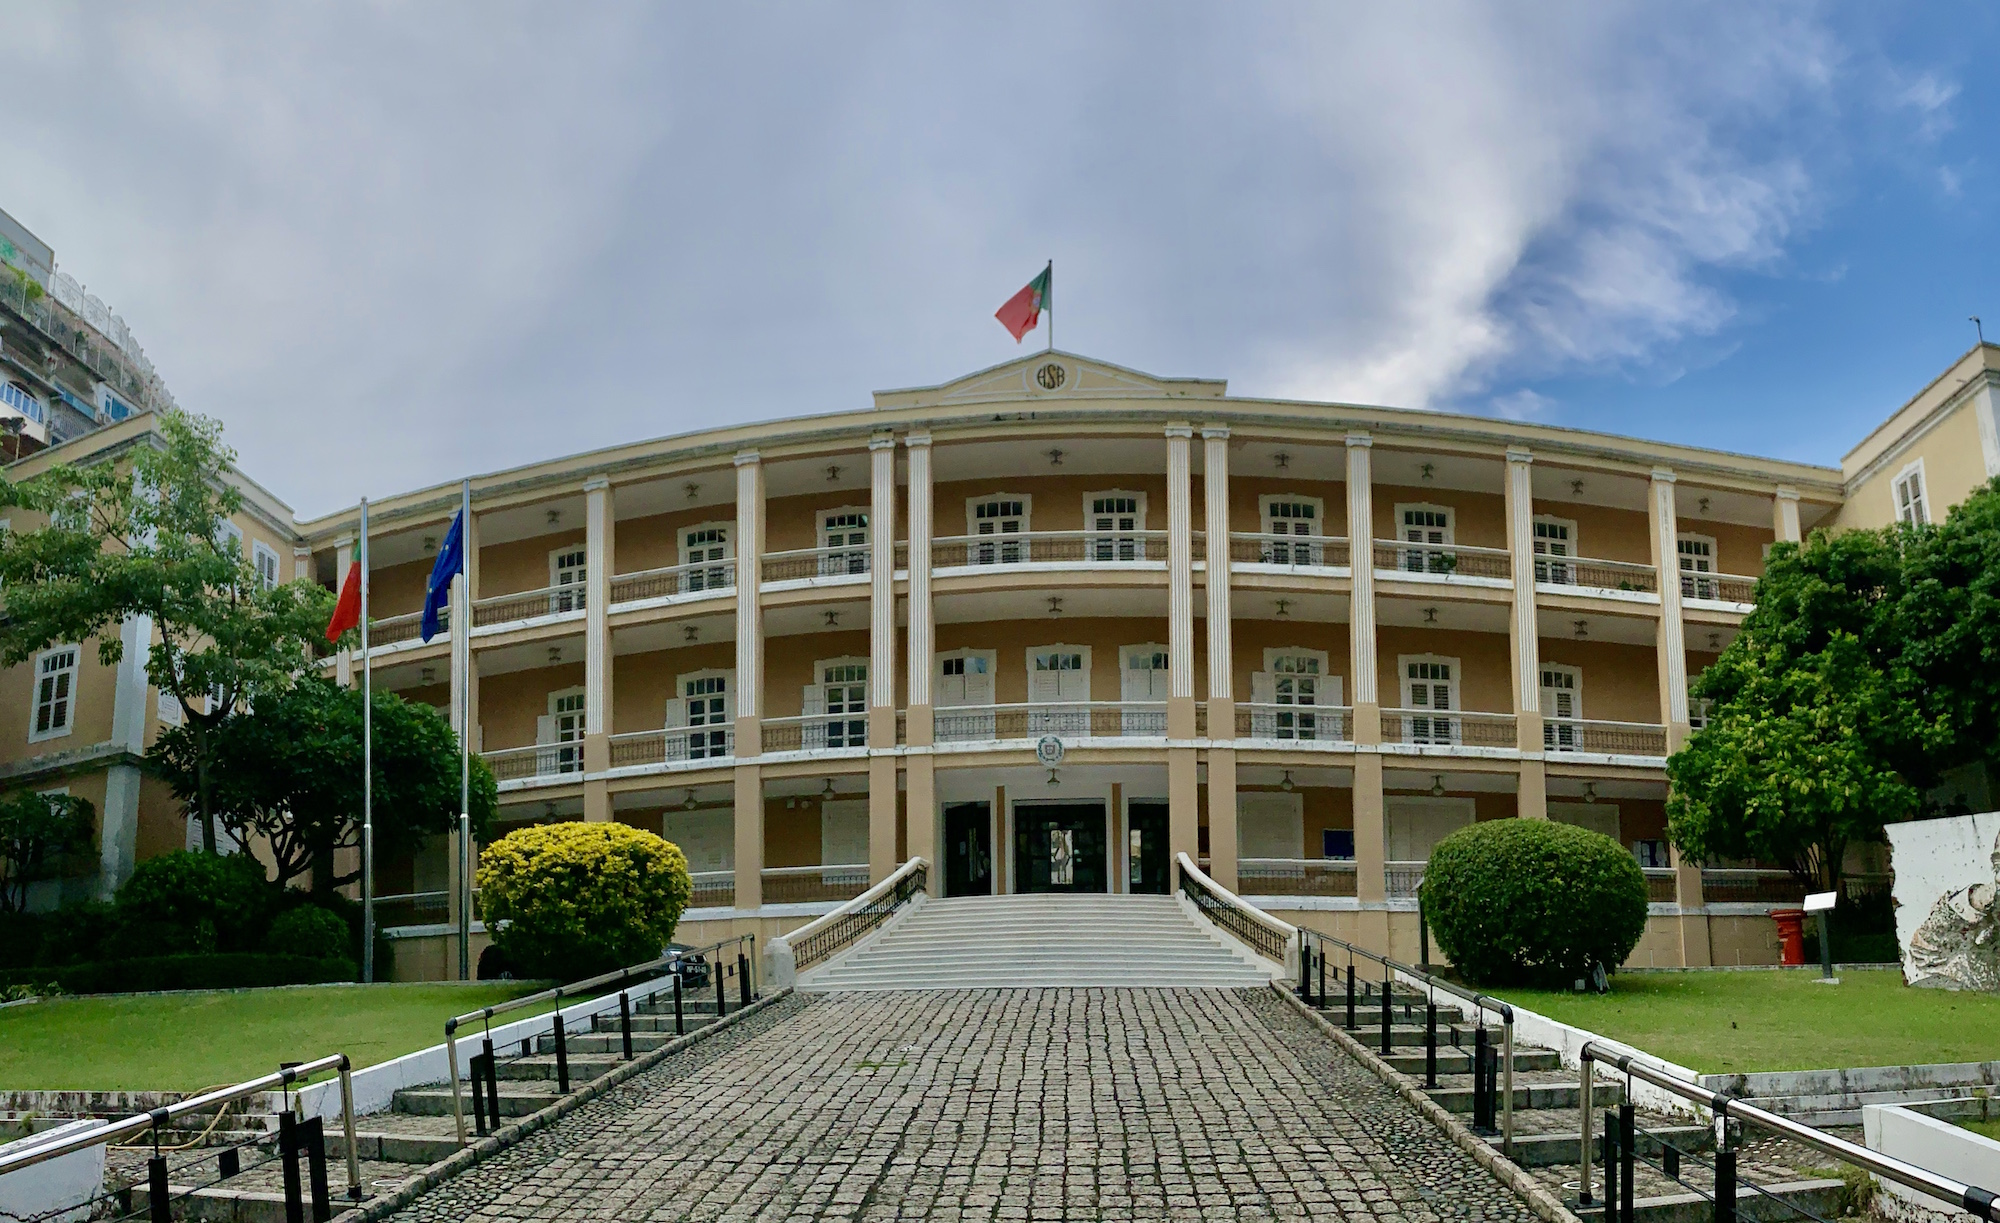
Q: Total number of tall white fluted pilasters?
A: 13